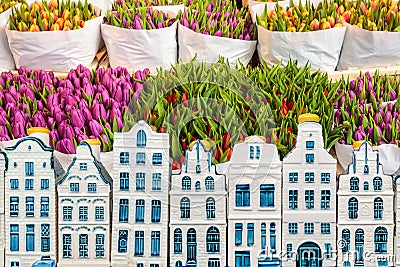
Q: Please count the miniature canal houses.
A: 7